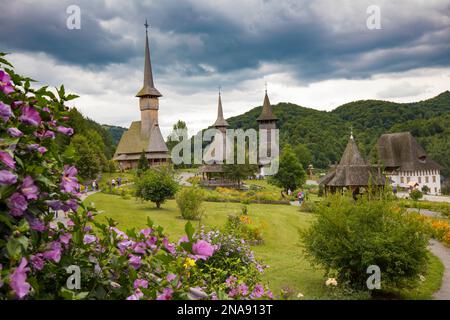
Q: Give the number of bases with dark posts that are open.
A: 2